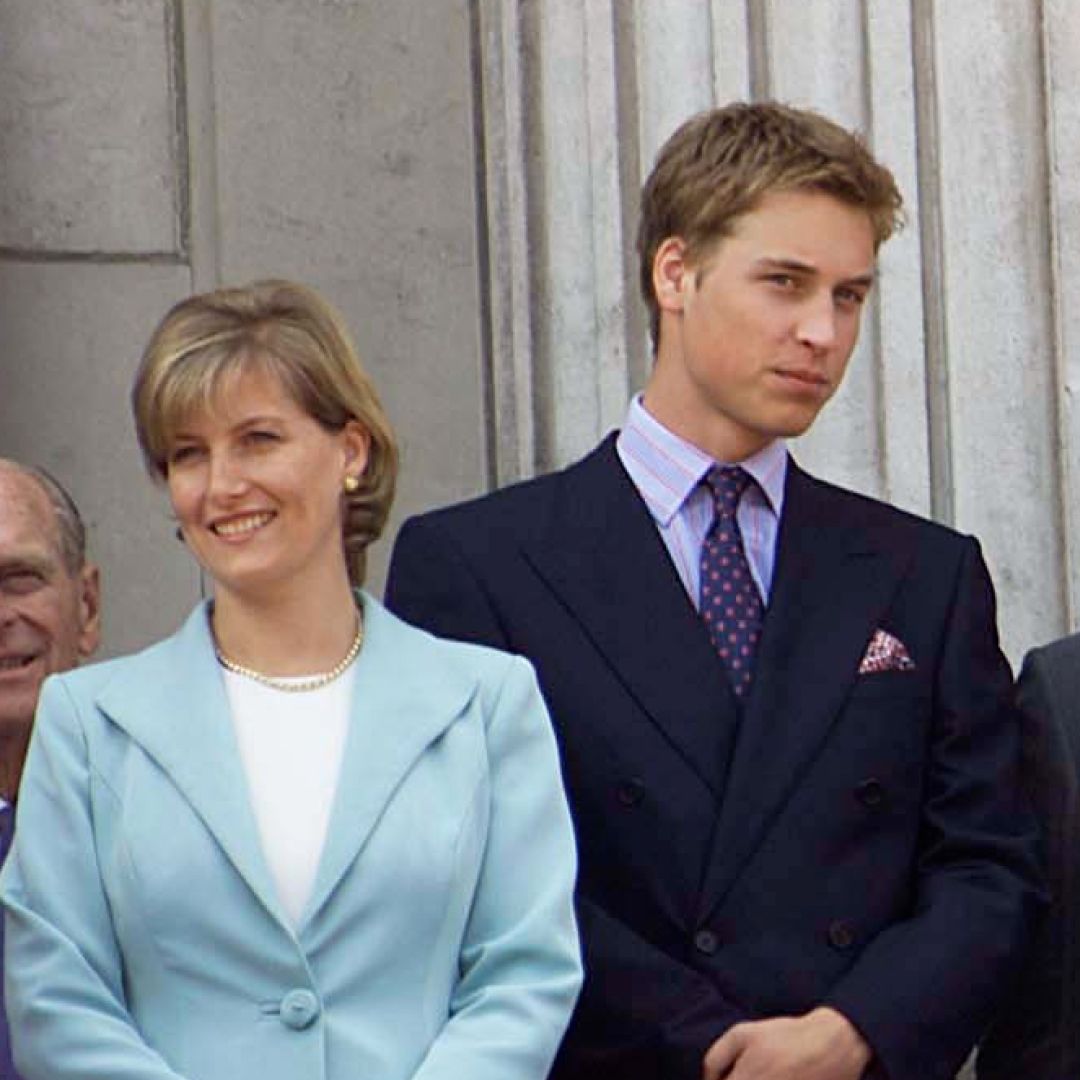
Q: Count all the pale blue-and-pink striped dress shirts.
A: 1